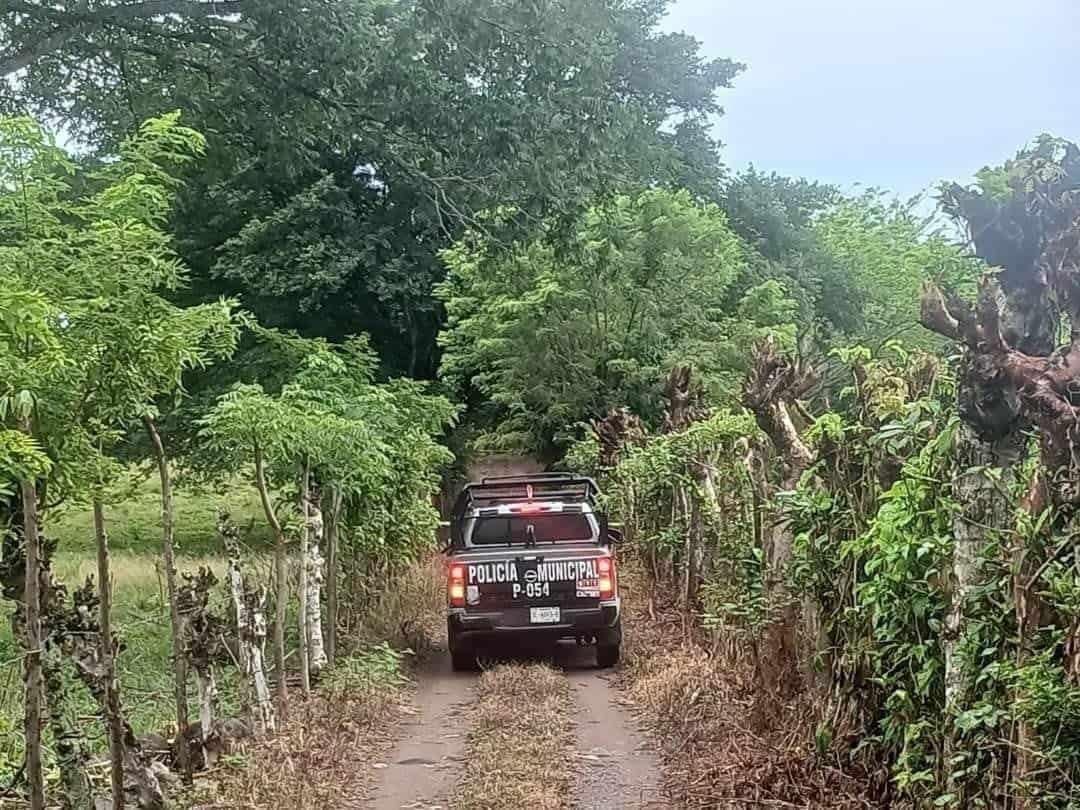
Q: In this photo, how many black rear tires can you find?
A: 2